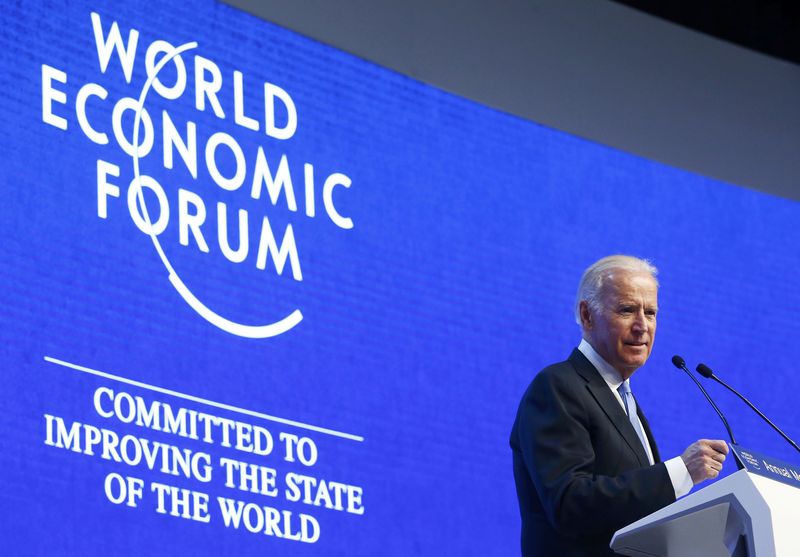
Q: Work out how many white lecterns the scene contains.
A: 1